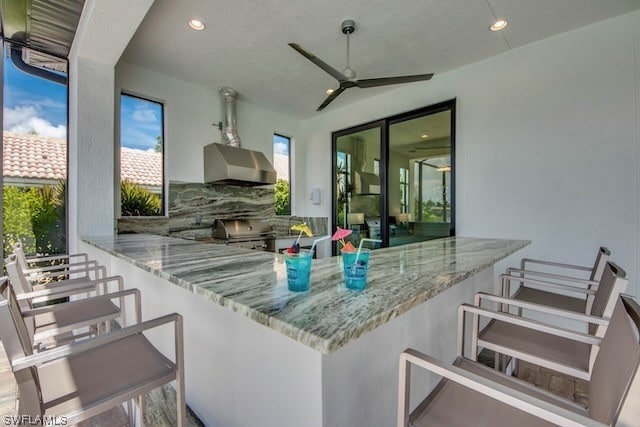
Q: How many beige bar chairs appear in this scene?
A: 6